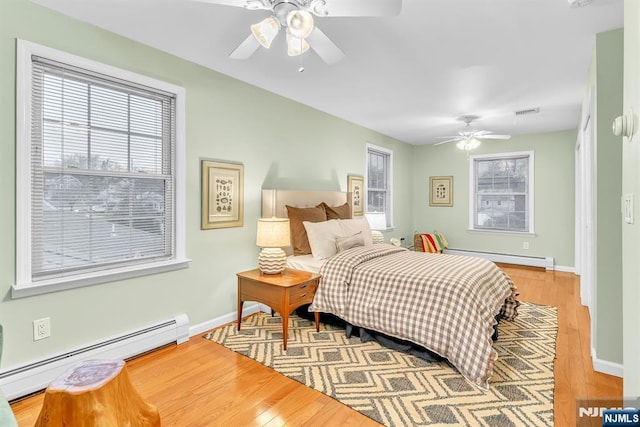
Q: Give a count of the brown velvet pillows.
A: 2